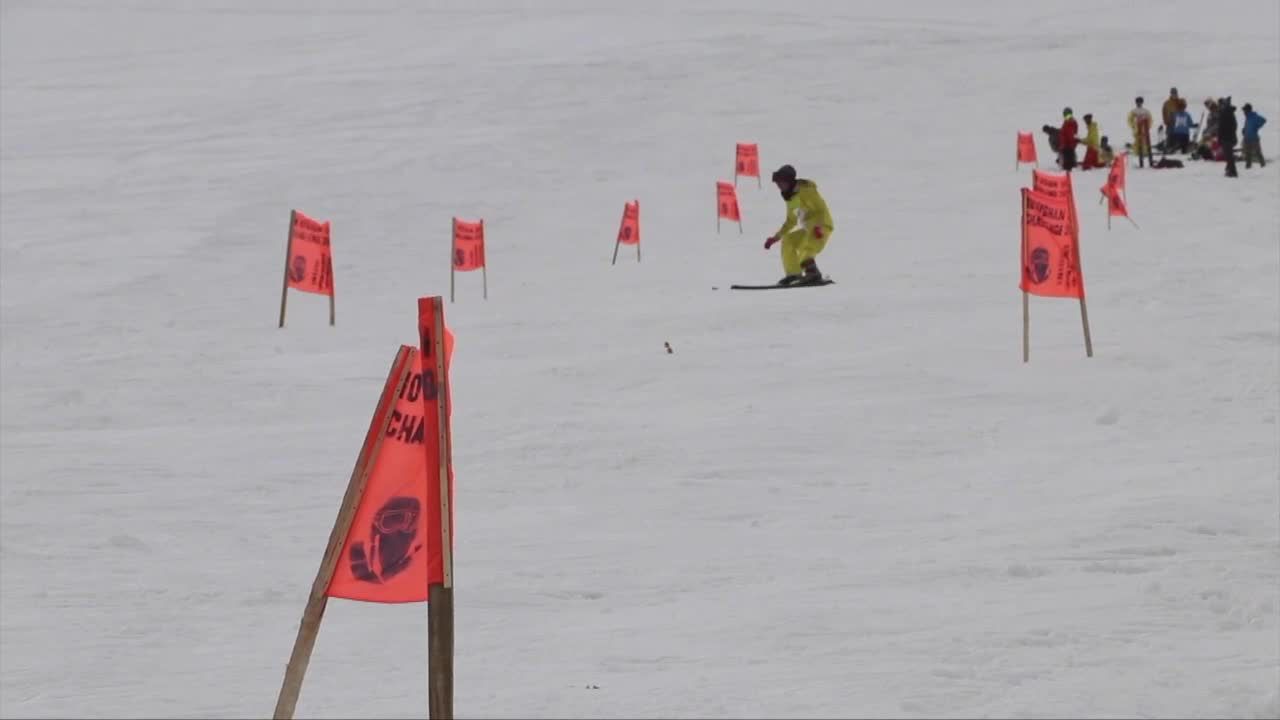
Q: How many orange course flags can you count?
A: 11